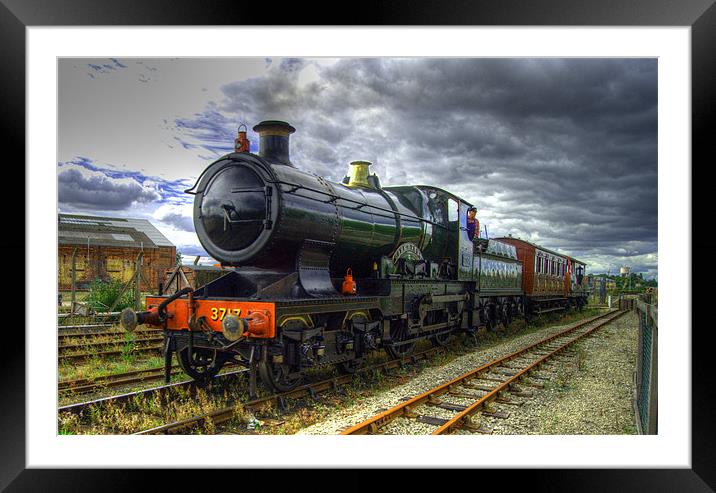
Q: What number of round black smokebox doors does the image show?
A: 1